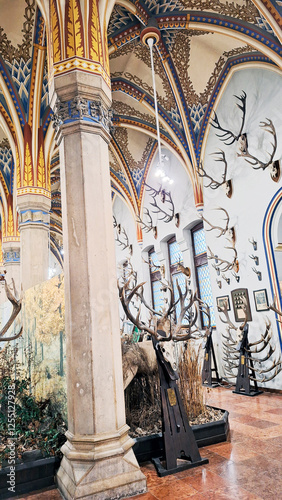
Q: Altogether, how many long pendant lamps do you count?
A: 1